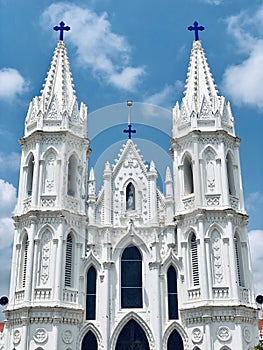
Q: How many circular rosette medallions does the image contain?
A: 6